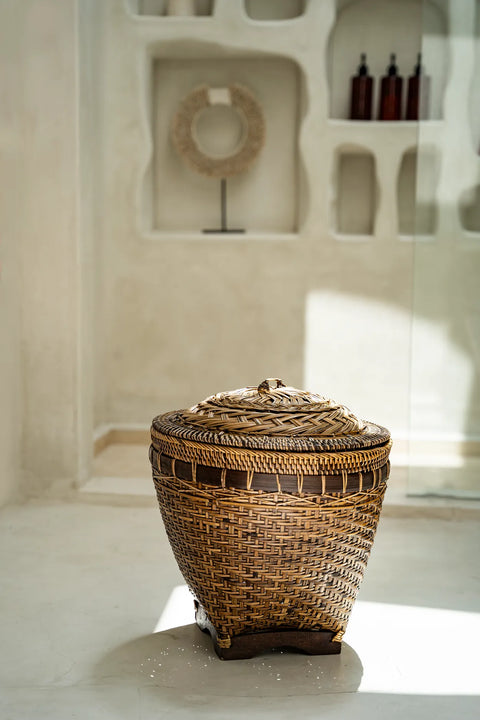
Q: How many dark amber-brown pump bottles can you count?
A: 3